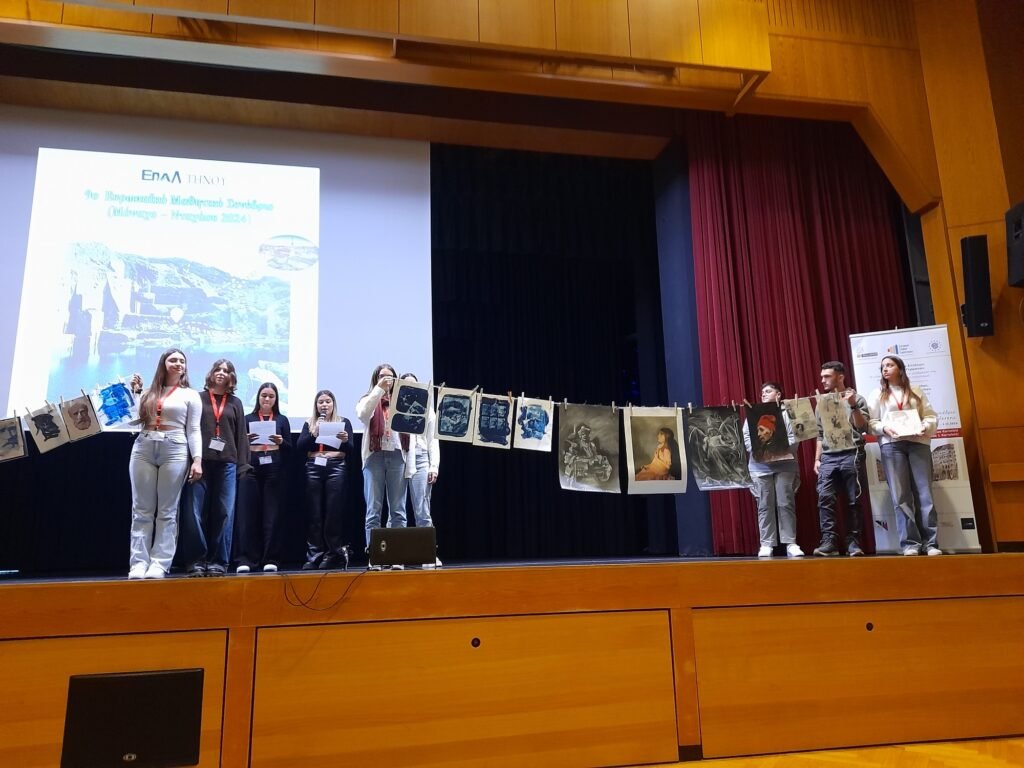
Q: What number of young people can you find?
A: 9